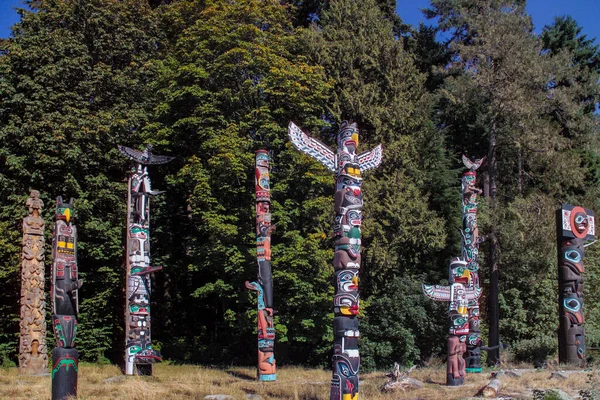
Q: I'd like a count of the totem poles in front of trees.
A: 8